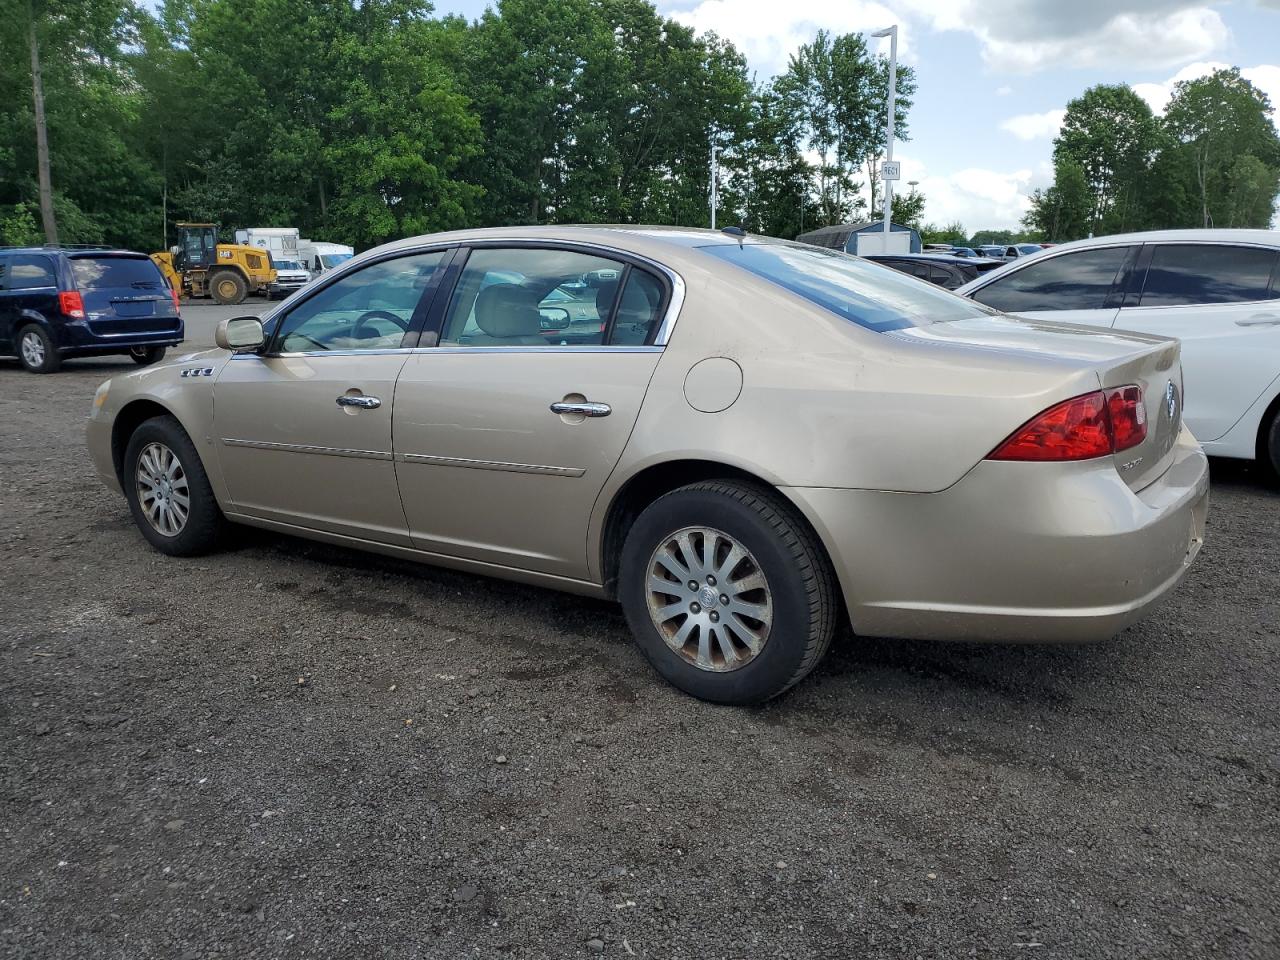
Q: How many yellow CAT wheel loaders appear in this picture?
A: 1